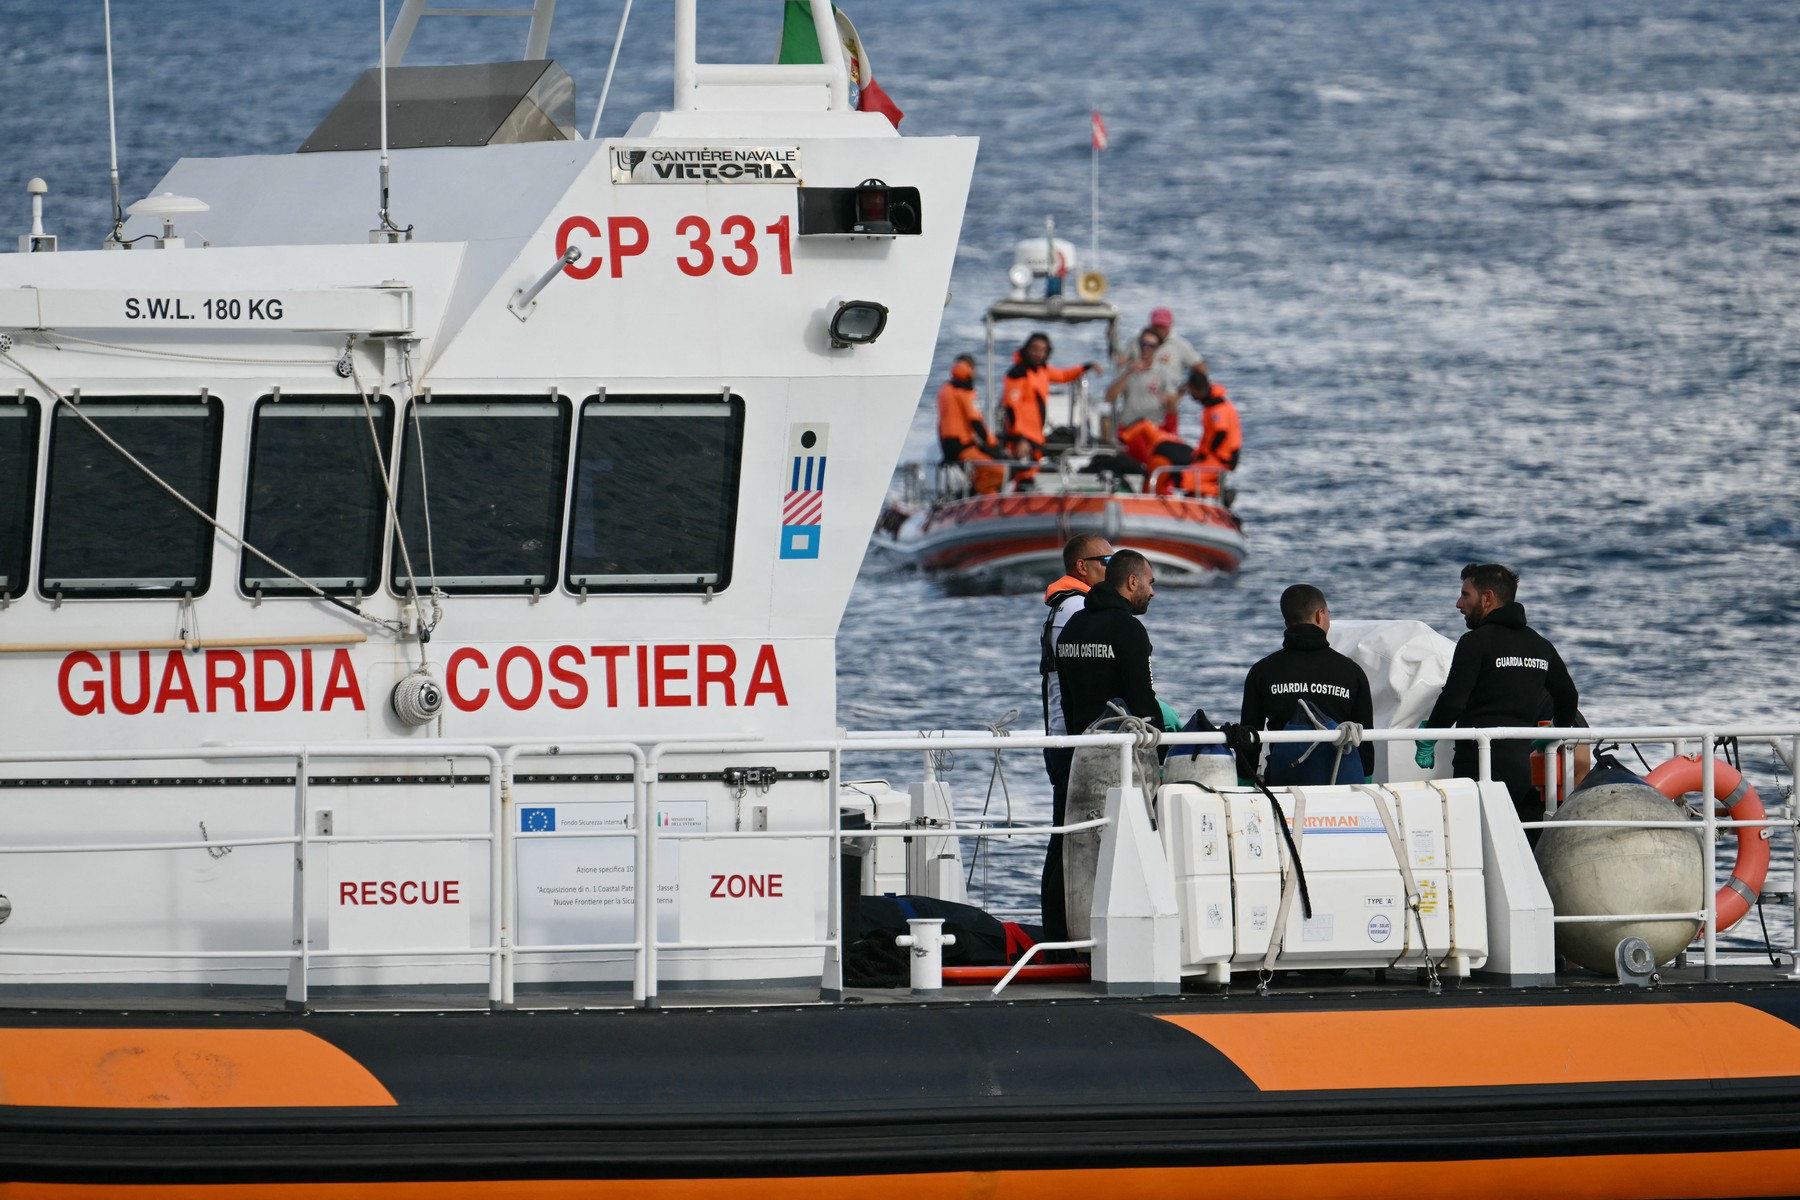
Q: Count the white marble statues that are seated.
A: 0